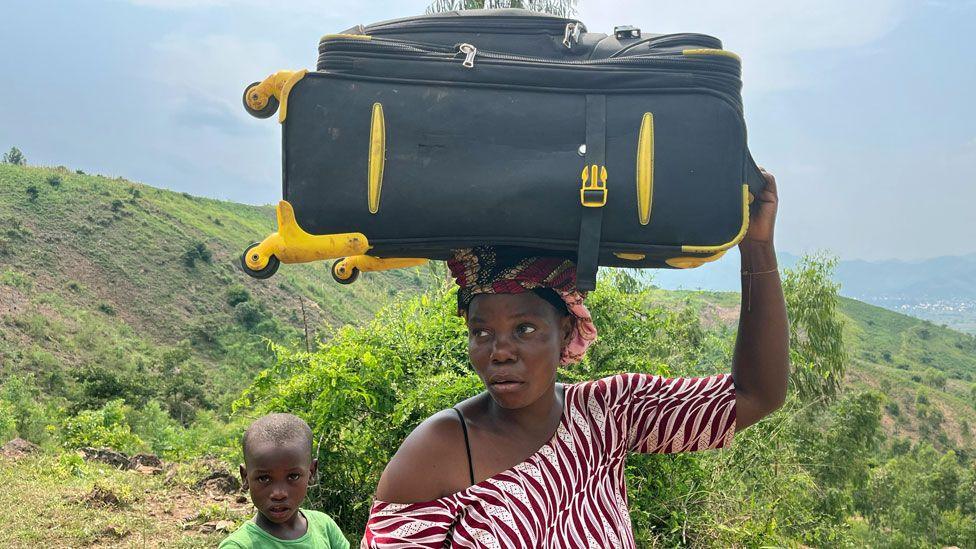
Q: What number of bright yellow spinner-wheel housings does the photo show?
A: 3